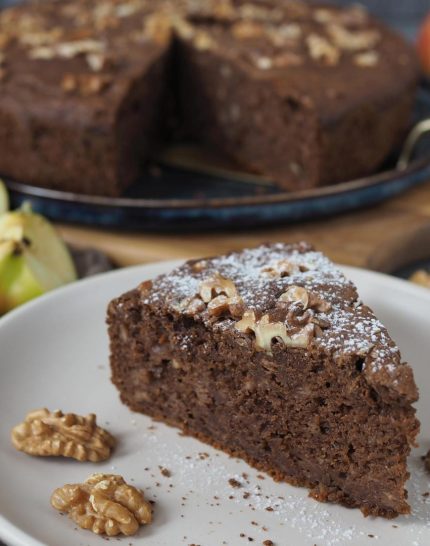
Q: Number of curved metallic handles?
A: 1